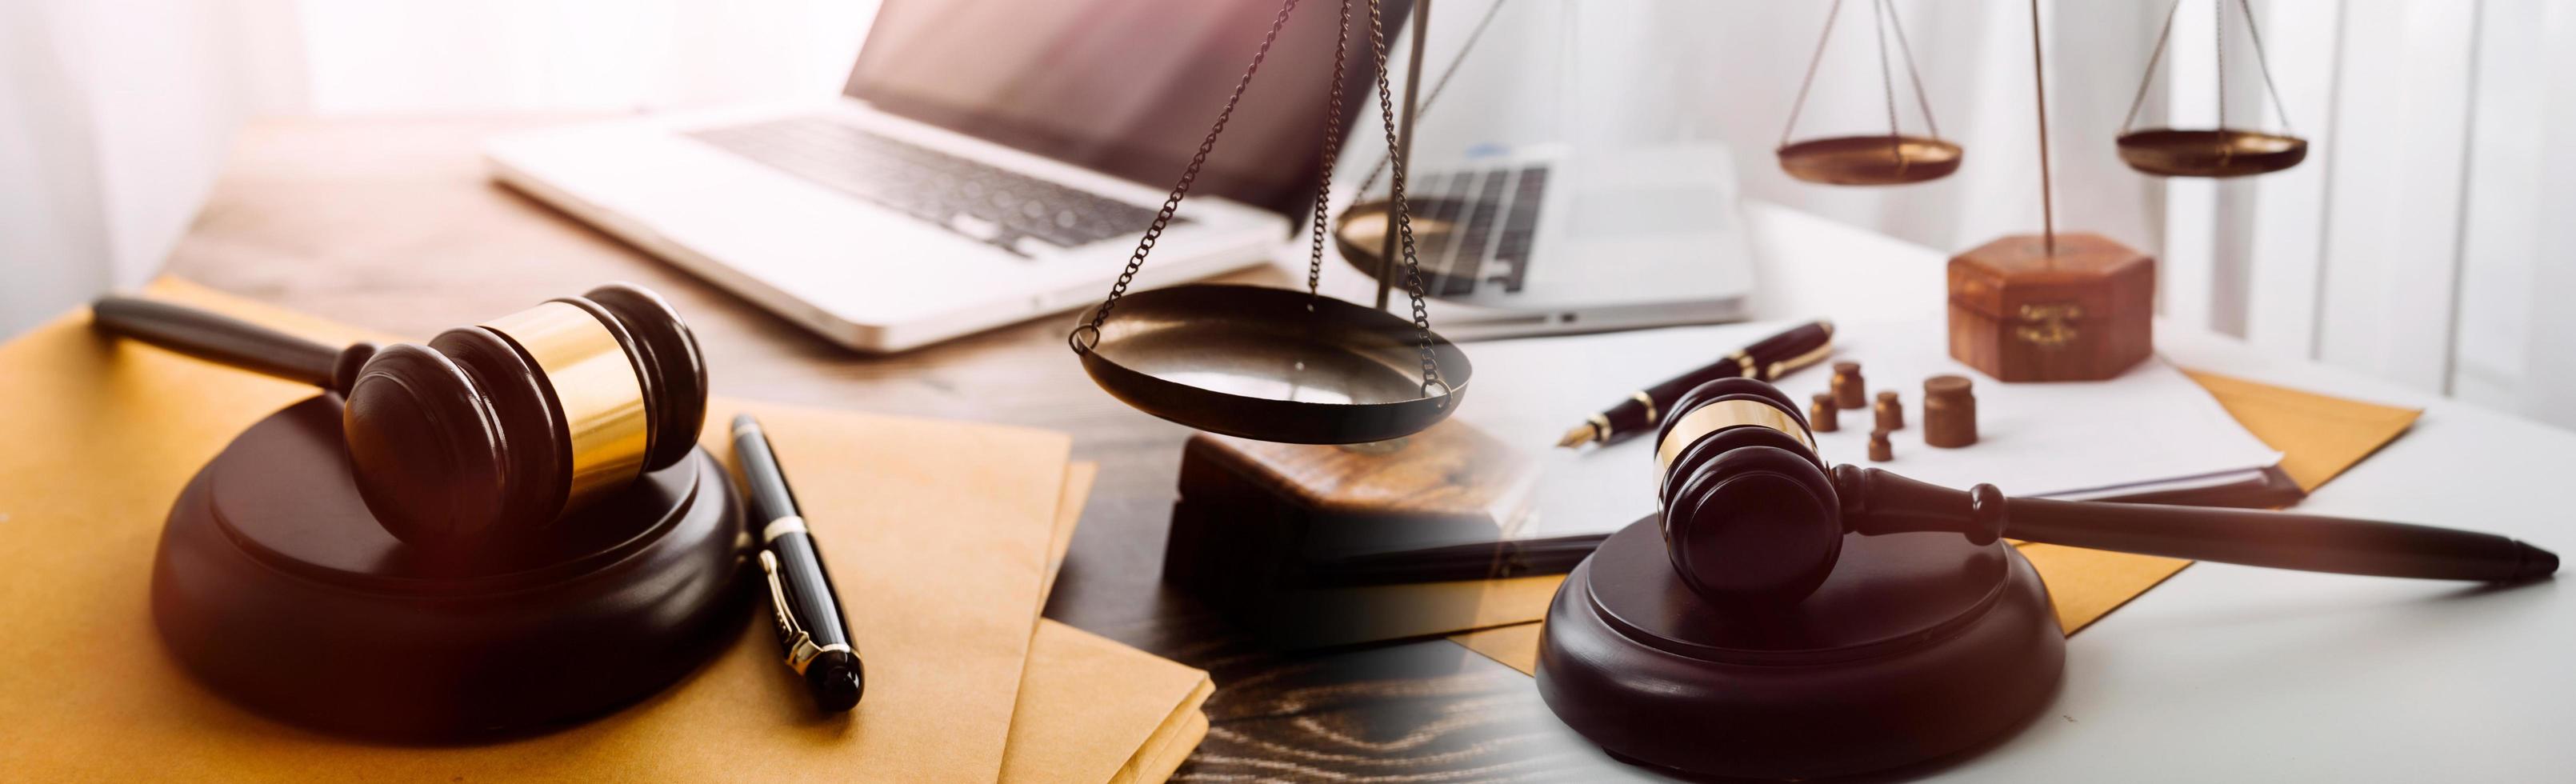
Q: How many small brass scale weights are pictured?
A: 5